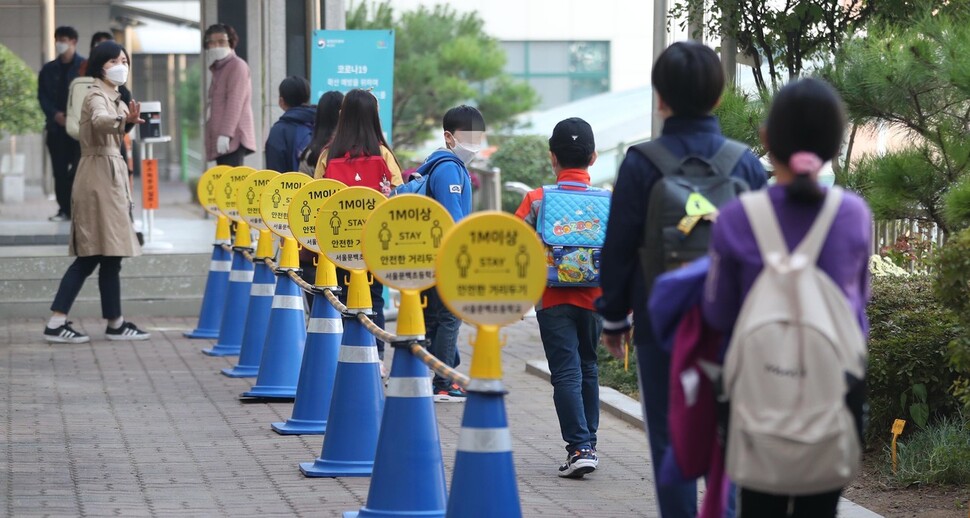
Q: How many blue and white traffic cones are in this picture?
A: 8